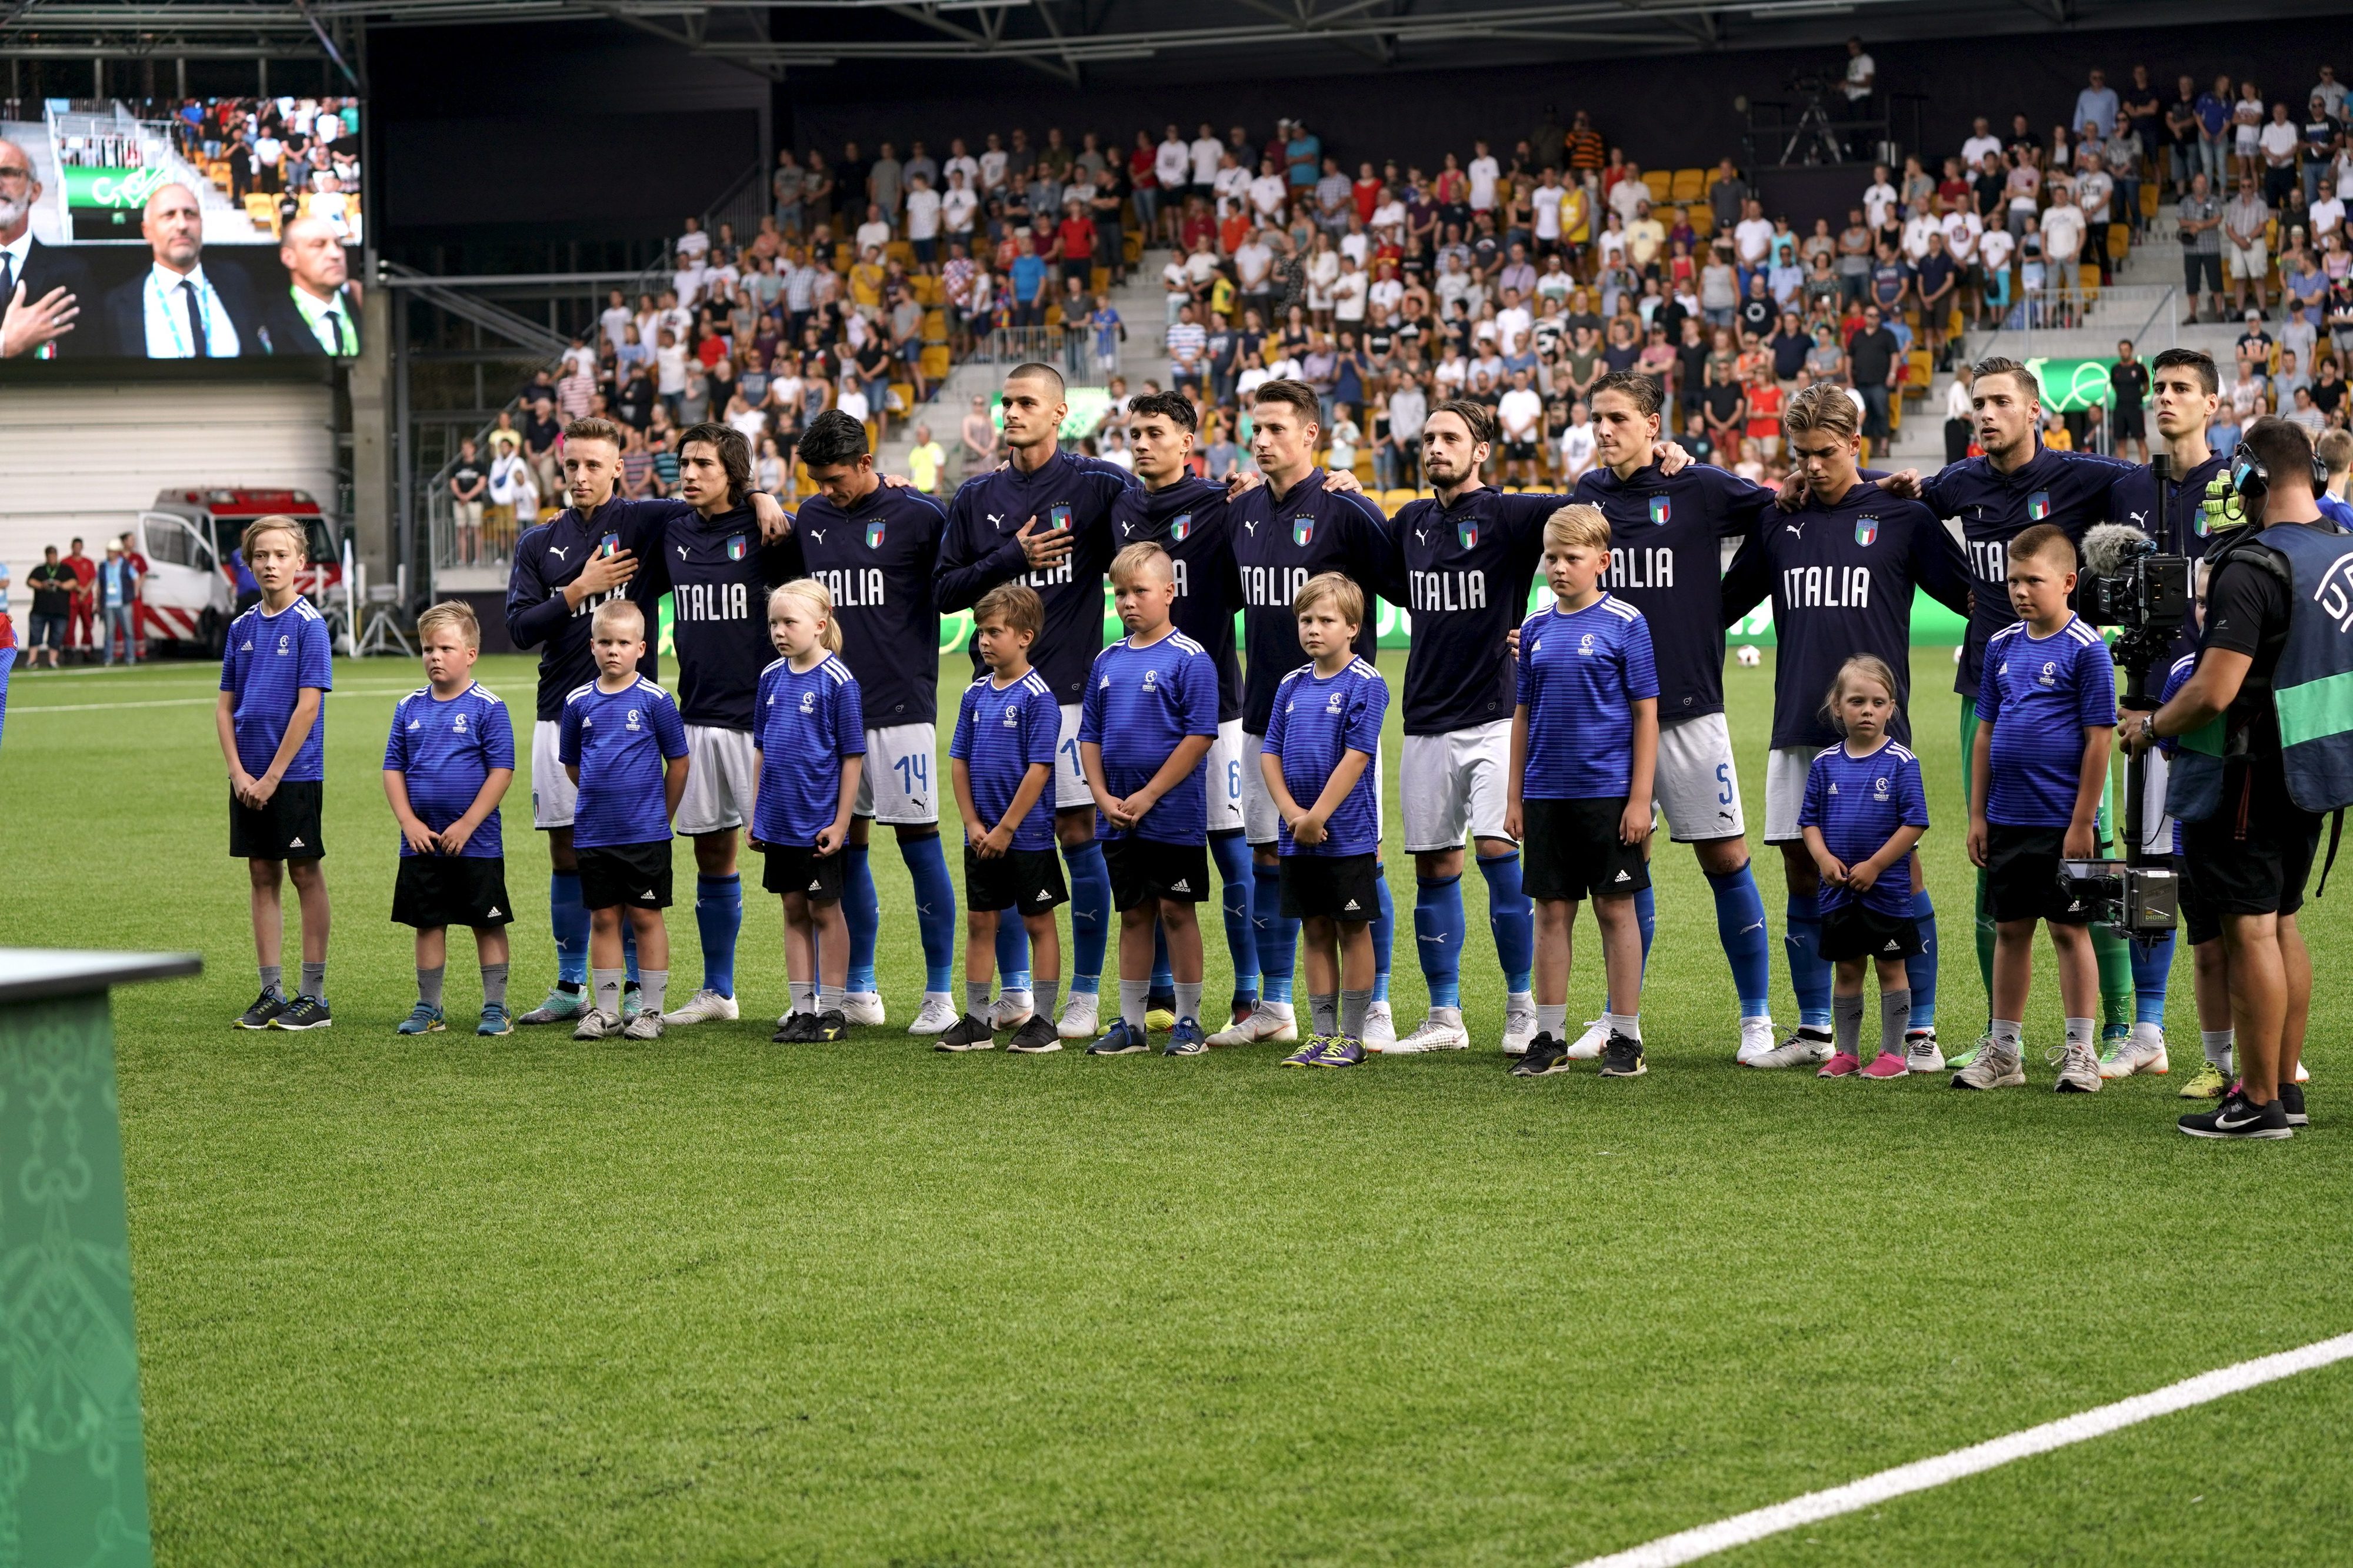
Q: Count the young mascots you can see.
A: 11